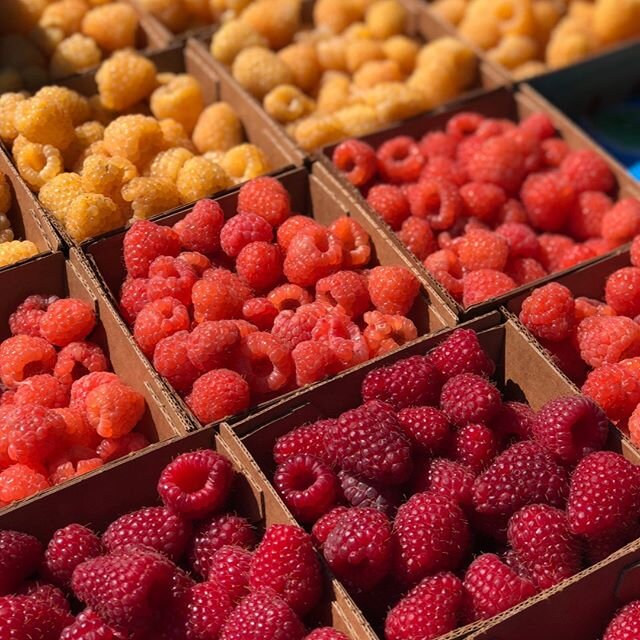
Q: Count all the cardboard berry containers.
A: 13